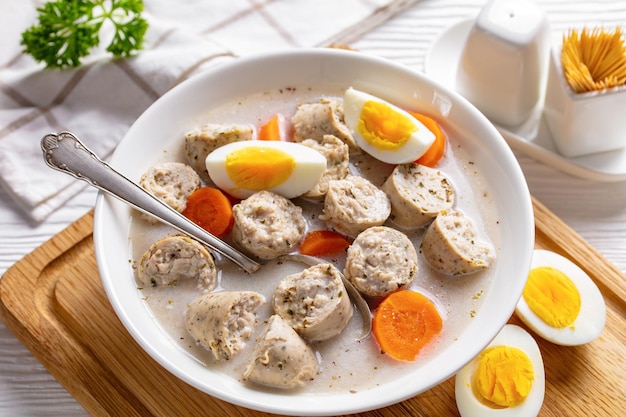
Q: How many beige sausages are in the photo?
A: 13